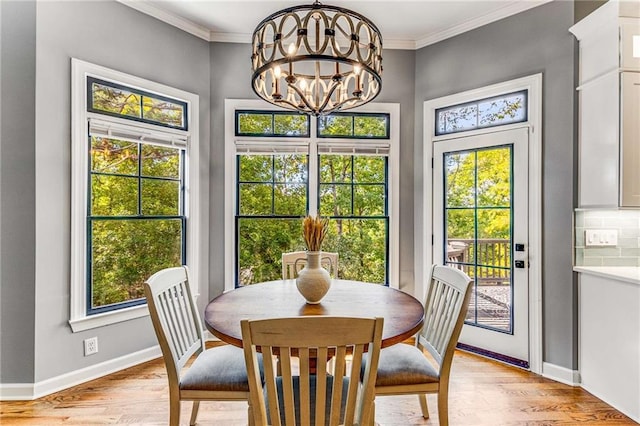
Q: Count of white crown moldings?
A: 3